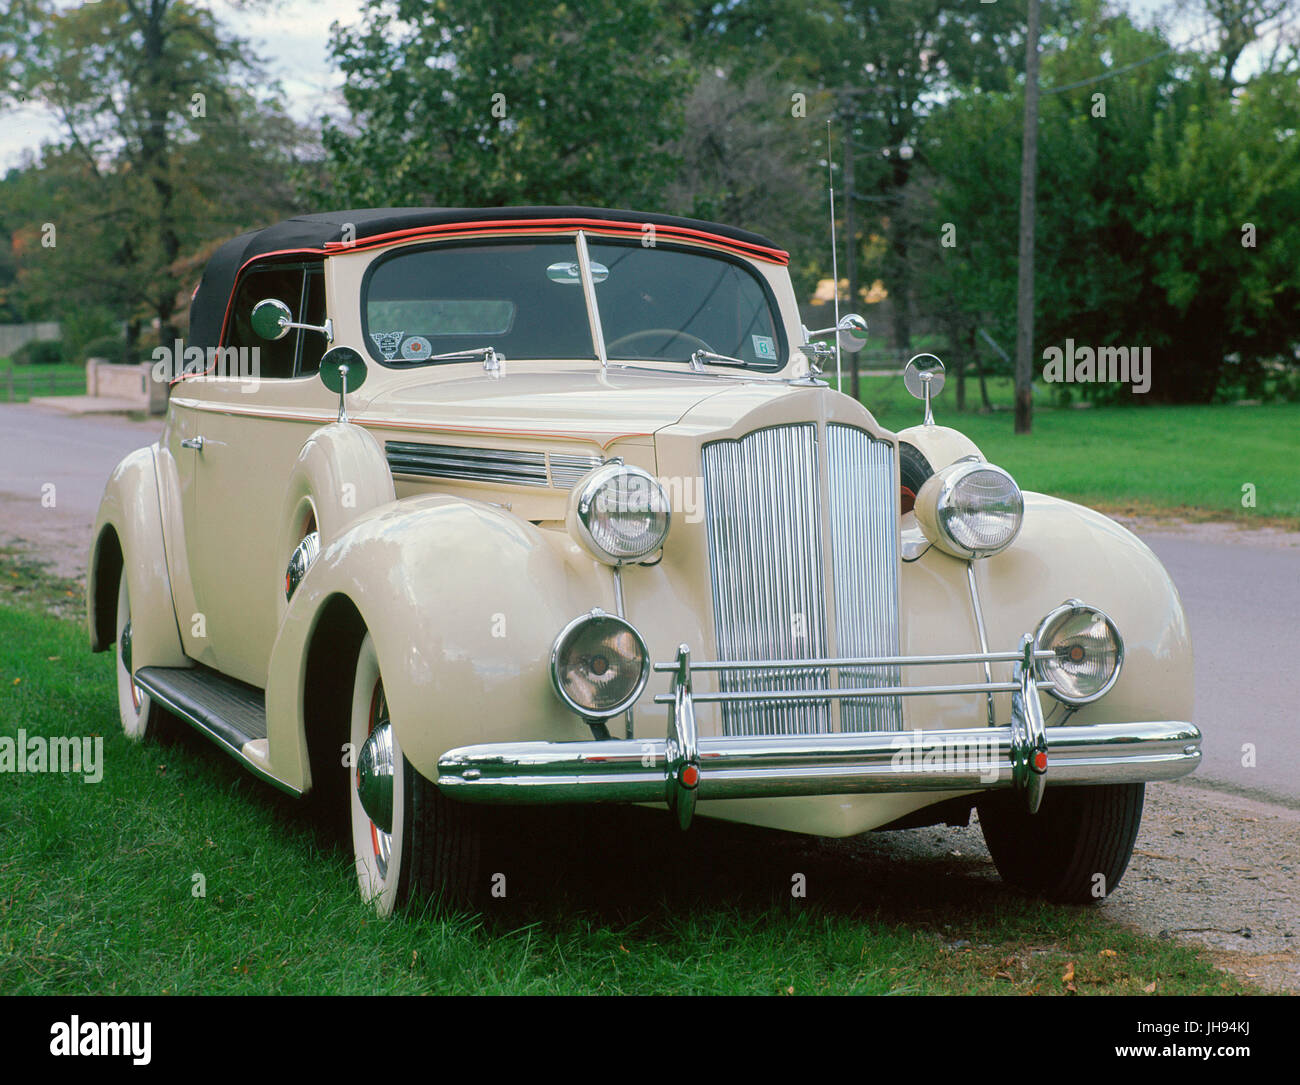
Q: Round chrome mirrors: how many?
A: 4